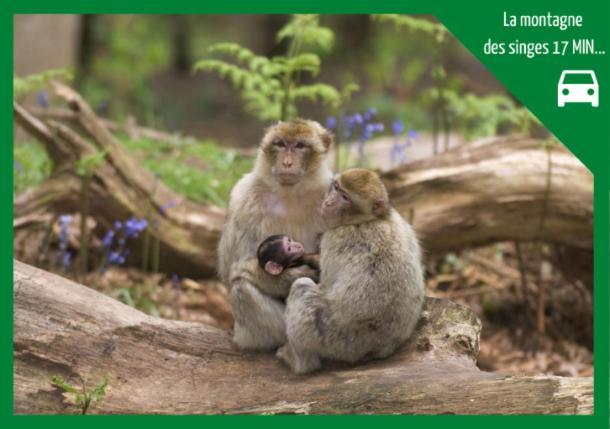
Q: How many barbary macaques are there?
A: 3